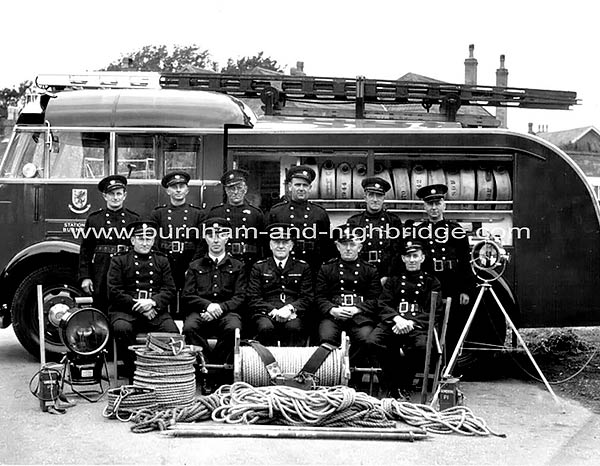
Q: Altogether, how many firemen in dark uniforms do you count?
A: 11